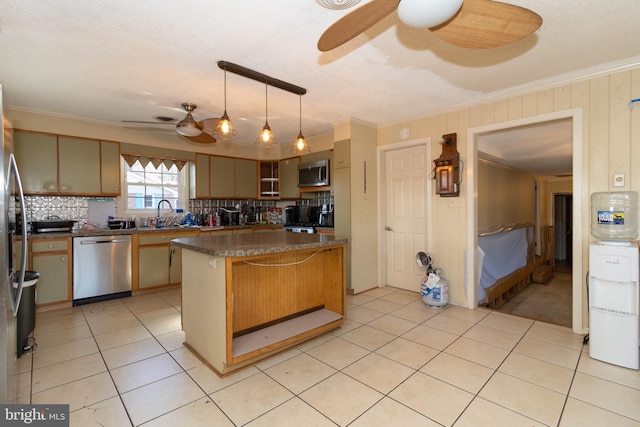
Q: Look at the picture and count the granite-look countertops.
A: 2